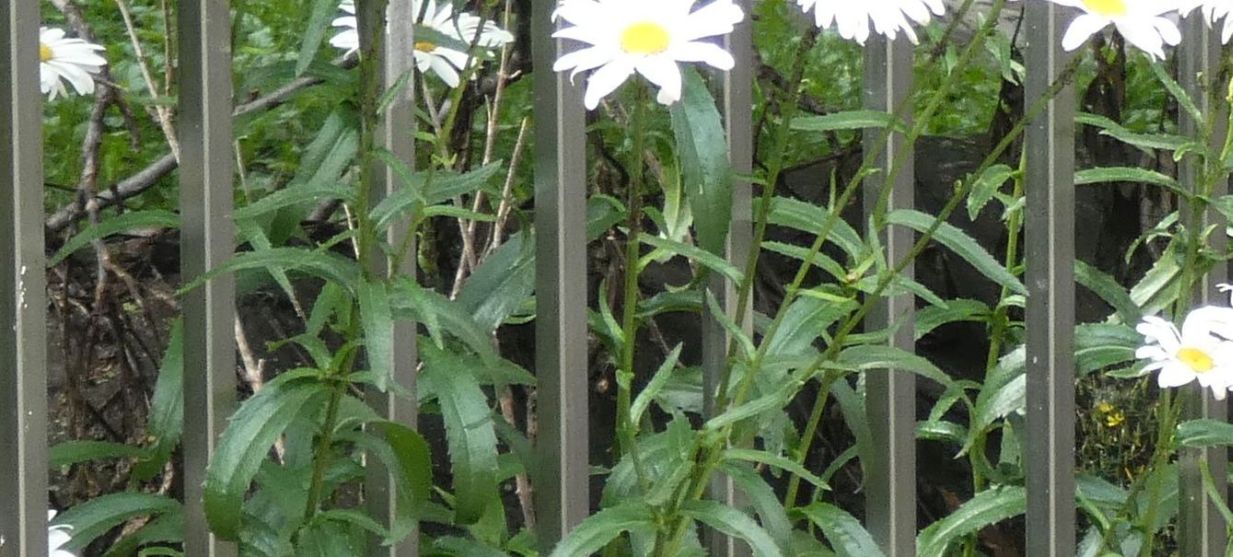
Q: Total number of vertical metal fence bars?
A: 8